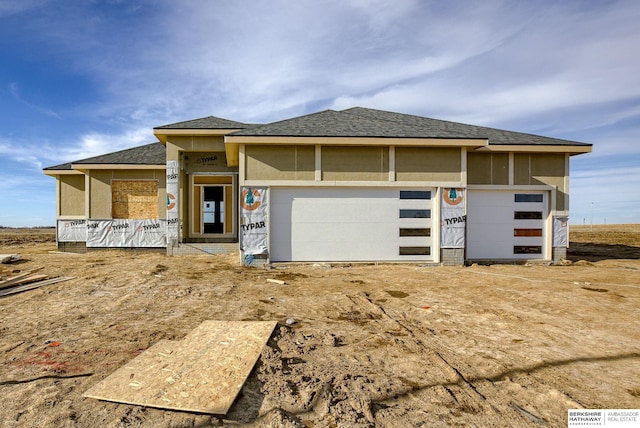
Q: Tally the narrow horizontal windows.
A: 8